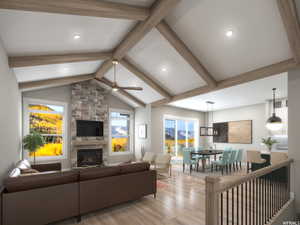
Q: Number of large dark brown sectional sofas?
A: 1